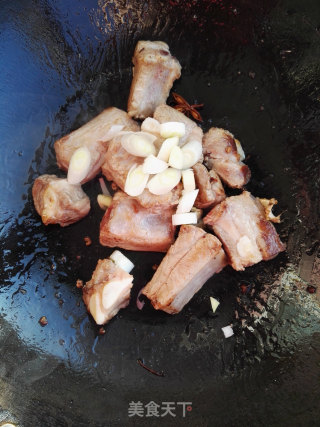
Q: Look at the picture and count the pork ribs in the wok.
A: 11